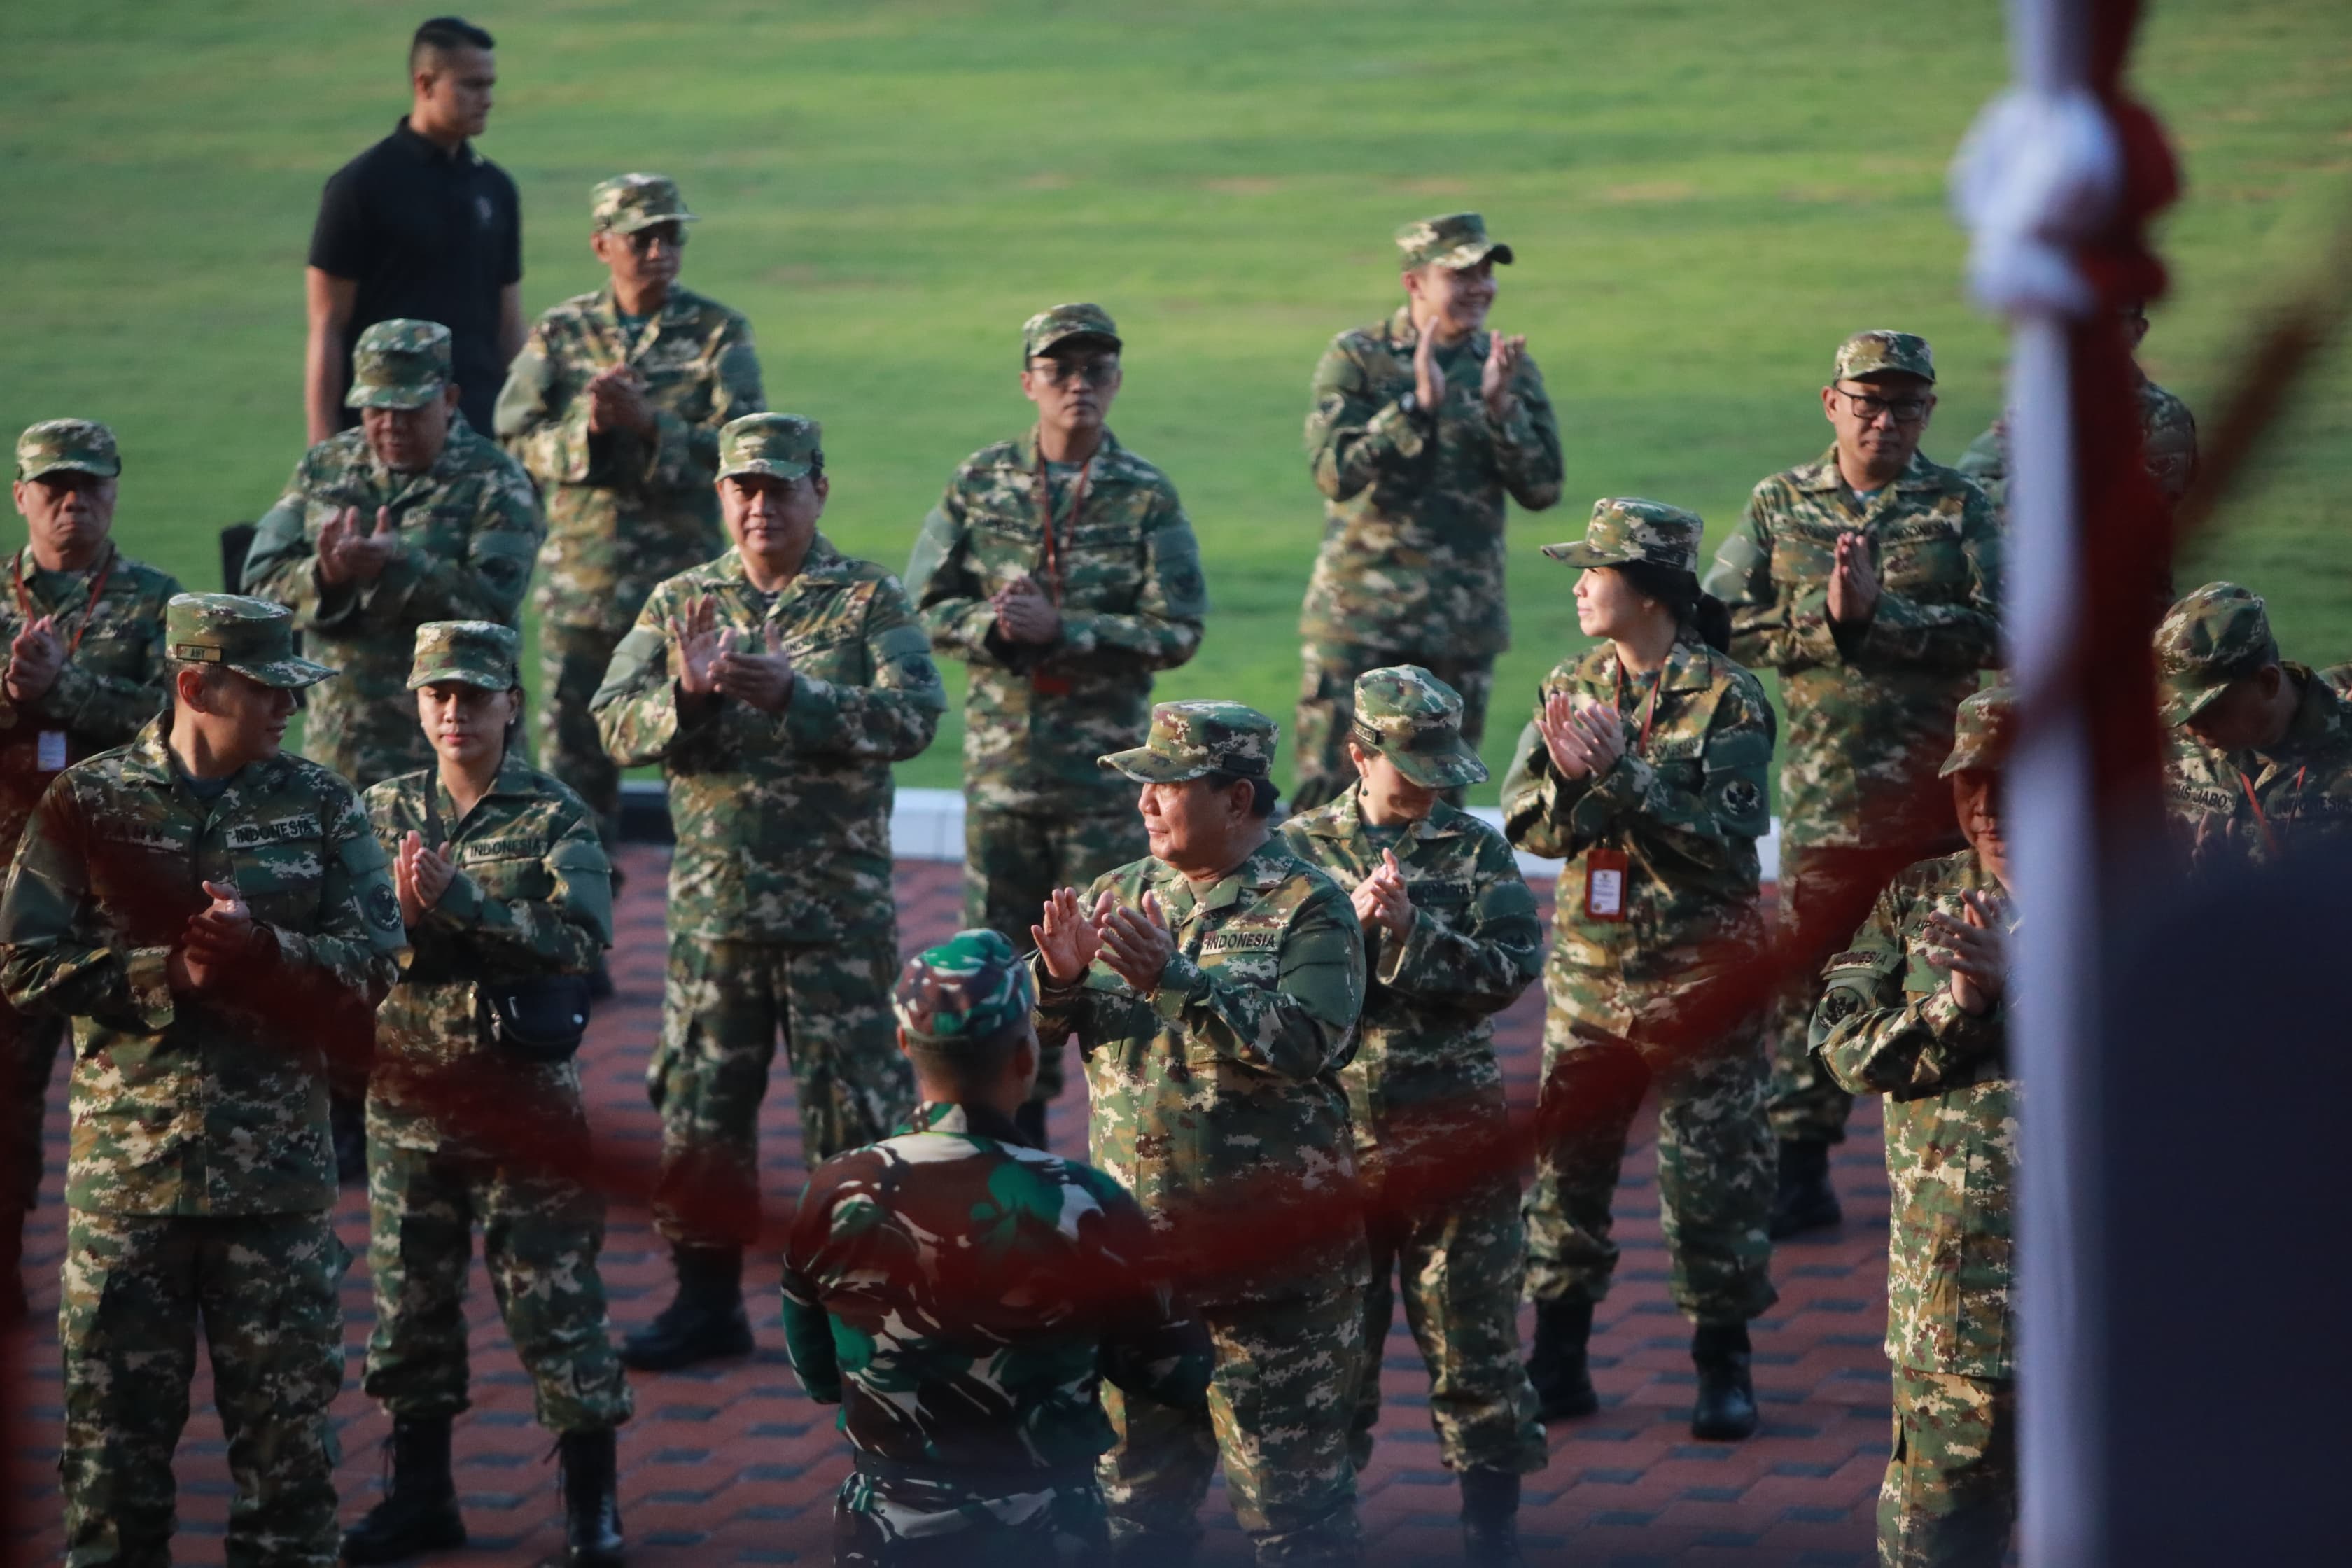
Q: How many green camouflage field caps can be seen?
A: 15